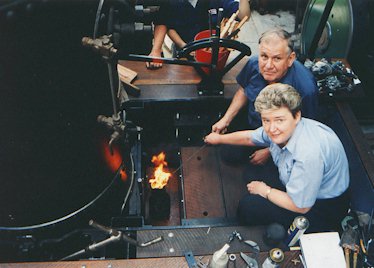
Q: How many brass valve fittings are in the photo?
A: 2